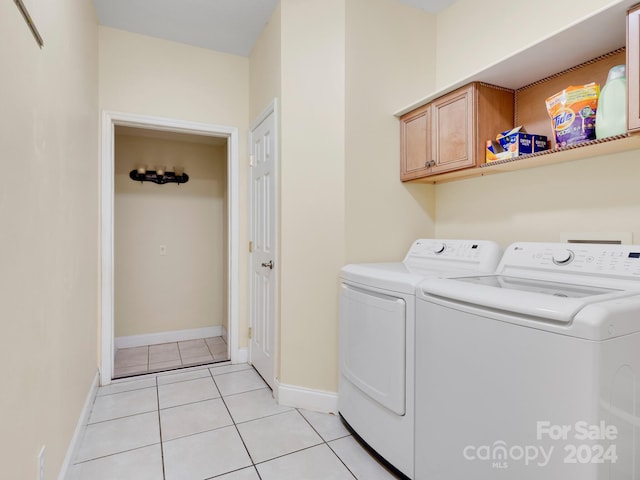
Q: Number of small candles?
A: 3